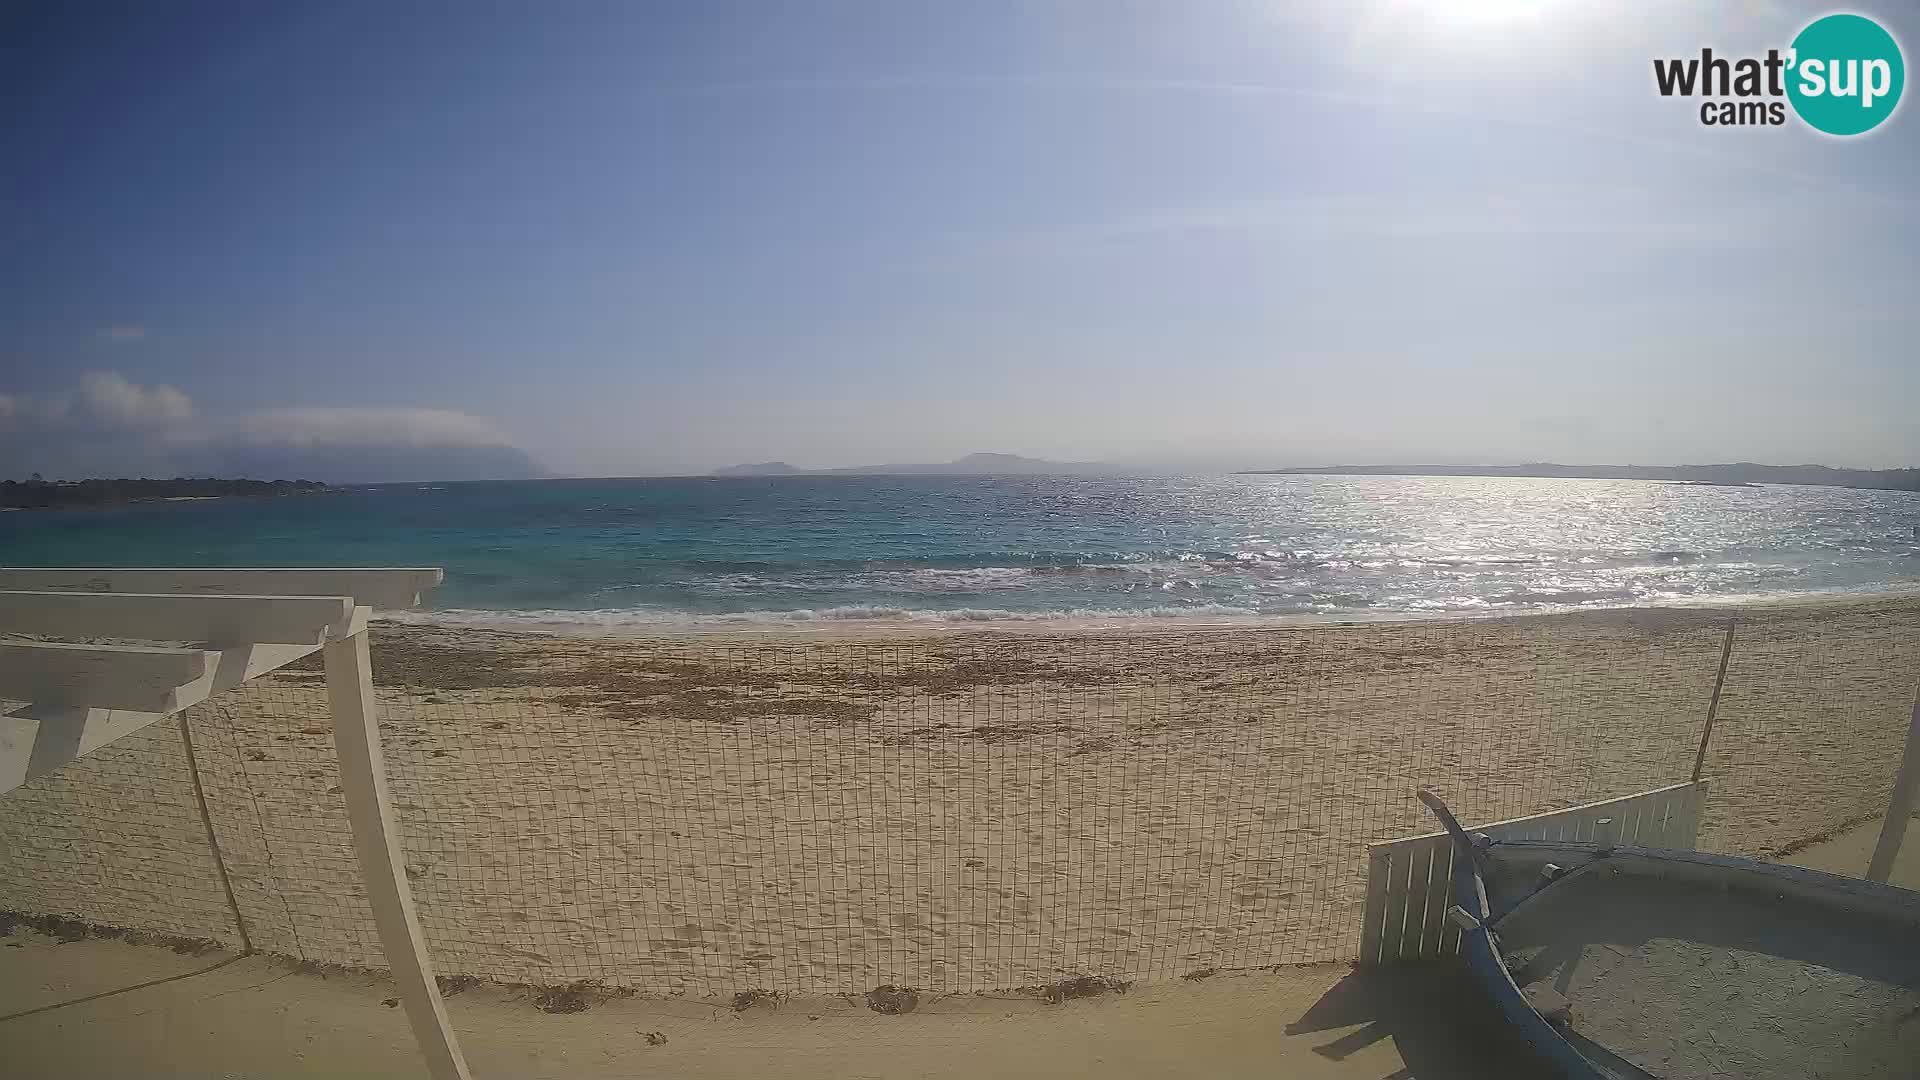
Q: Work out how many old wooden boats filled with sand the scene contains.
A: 1